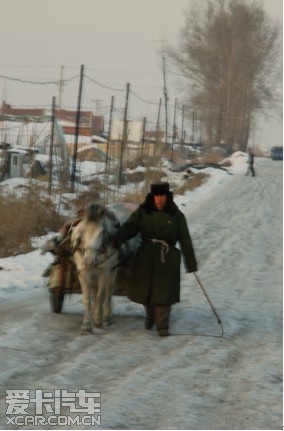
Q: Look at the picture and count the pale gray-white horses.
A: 1